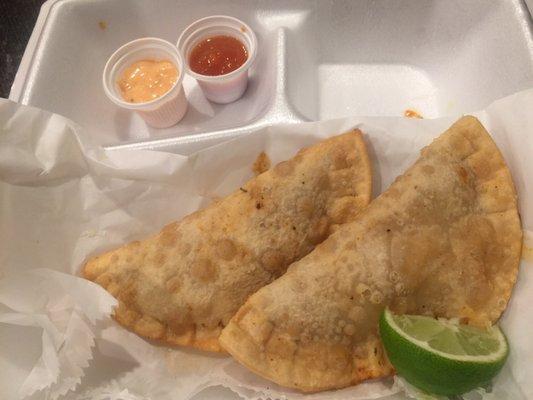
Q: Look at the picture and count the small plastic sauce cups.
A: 2